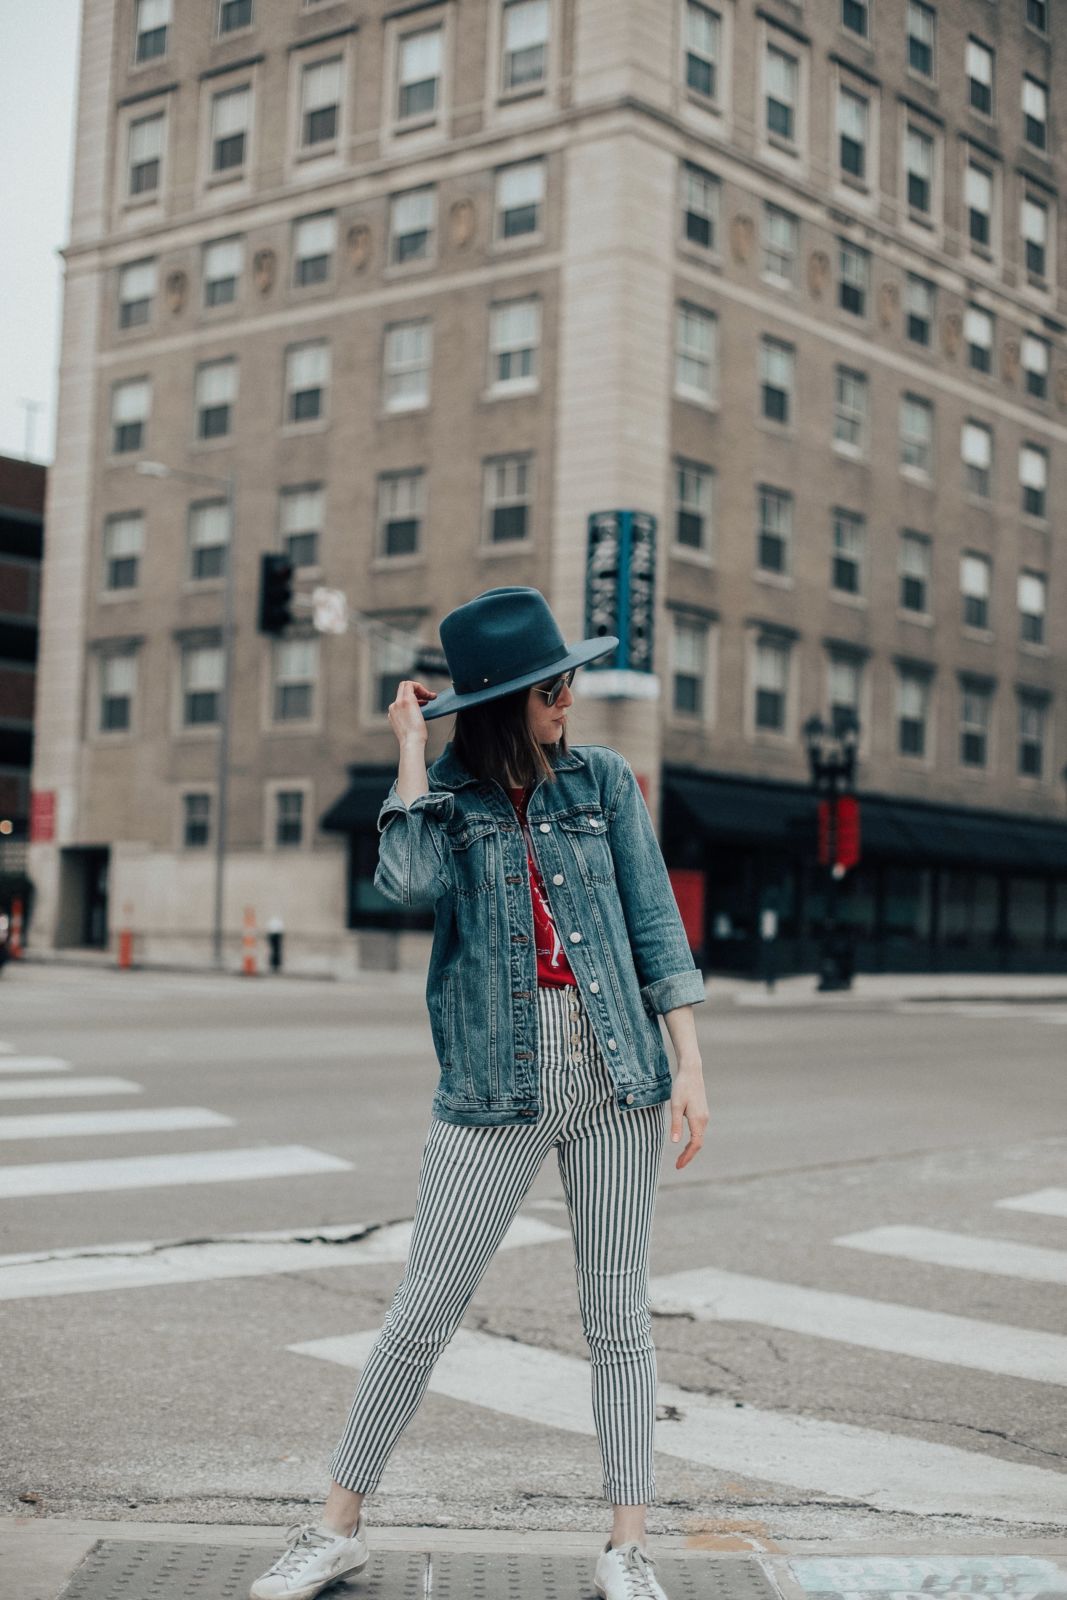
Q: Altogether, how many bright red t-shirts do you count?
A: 1